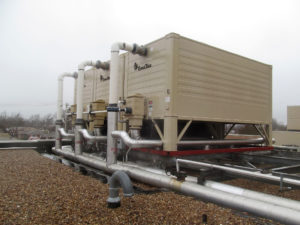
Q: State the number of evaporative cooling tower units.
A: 3